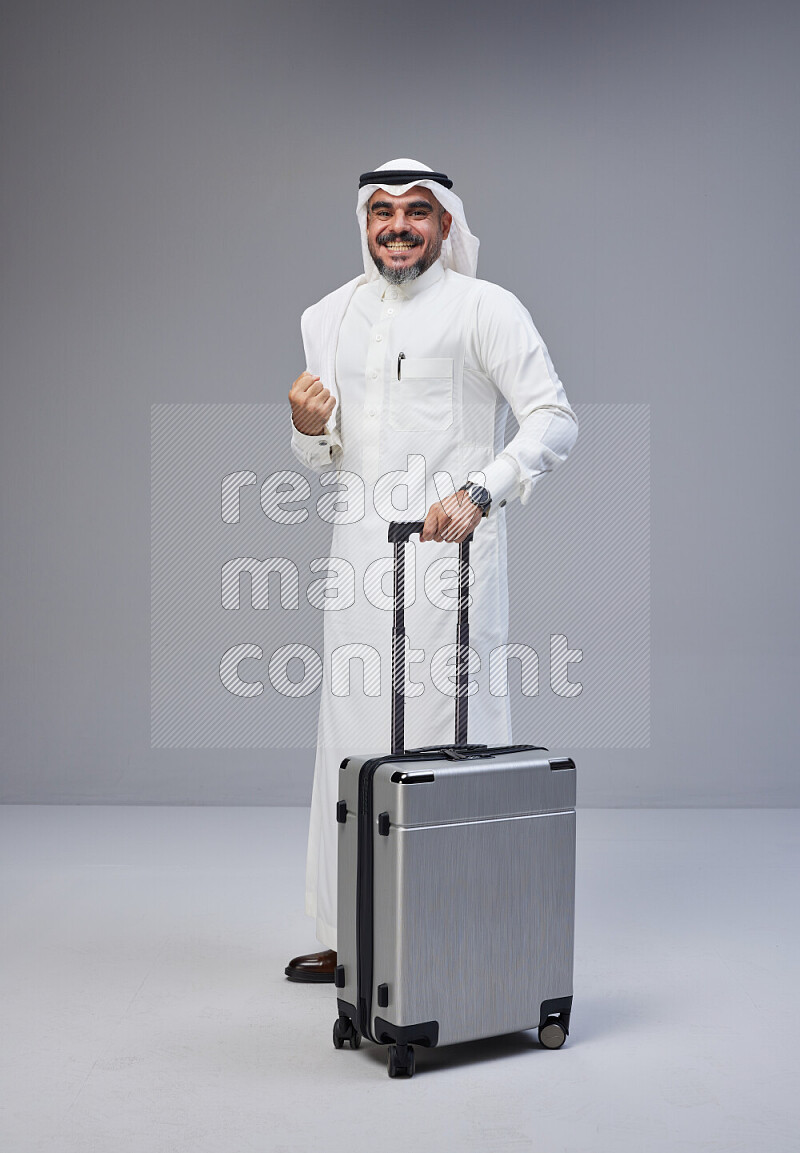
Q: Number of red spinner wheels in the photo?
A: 0